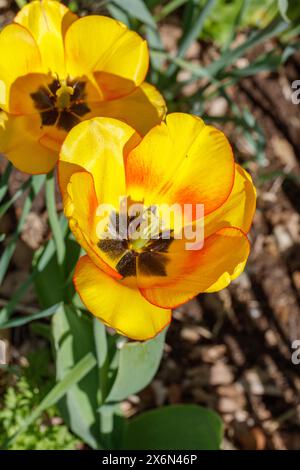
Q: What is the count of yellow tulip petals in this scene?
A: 12